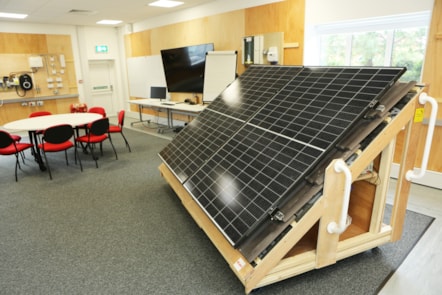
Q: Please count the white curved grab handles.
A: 2